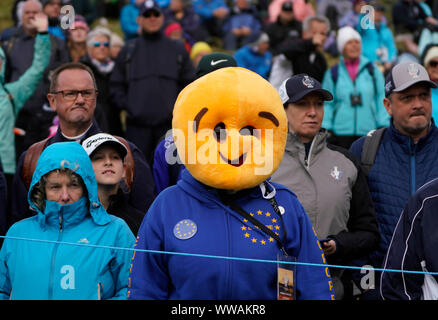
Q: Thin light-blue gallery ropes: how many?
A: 1